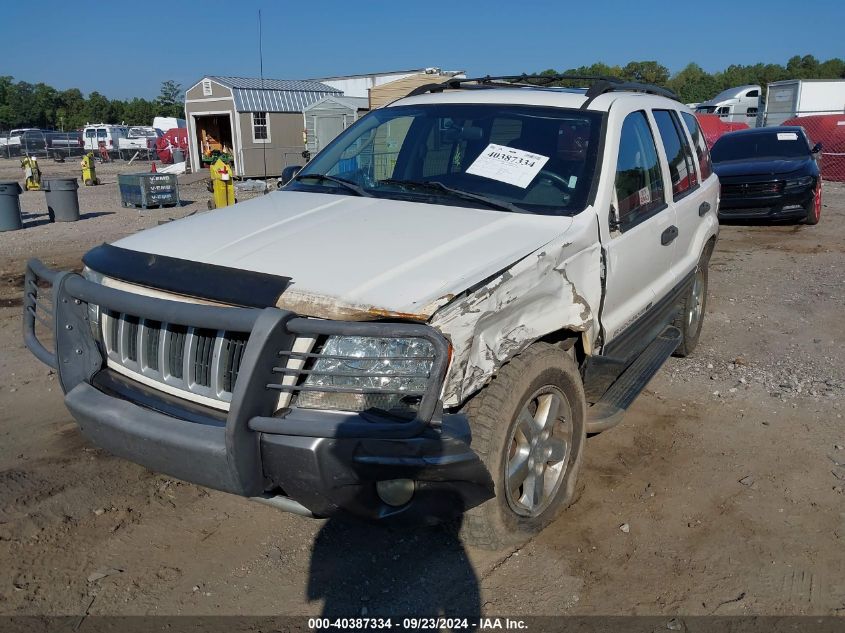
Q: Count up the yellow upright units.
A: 3